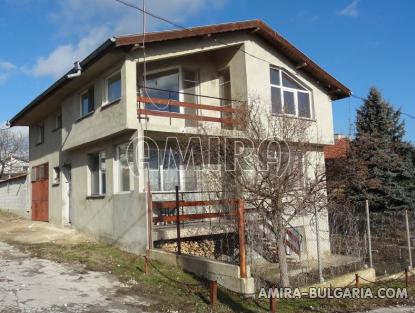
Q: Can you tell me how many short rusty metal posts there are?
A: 5